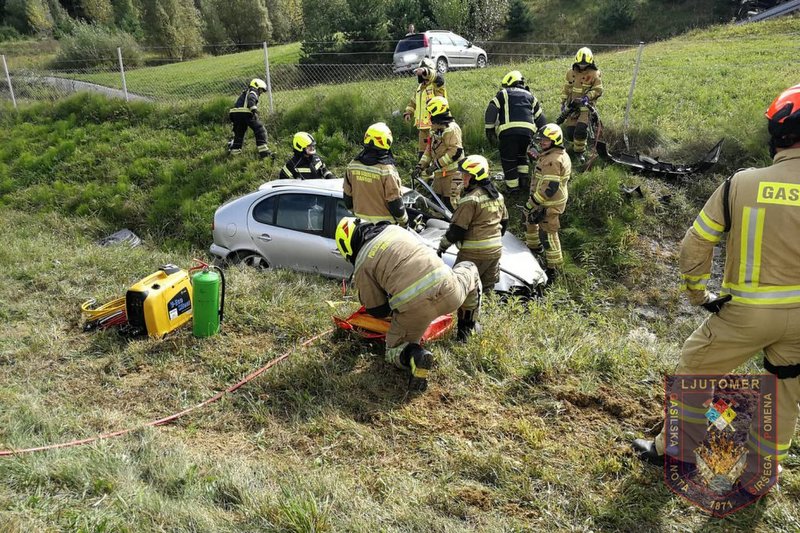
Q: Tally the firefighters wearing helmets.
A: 11